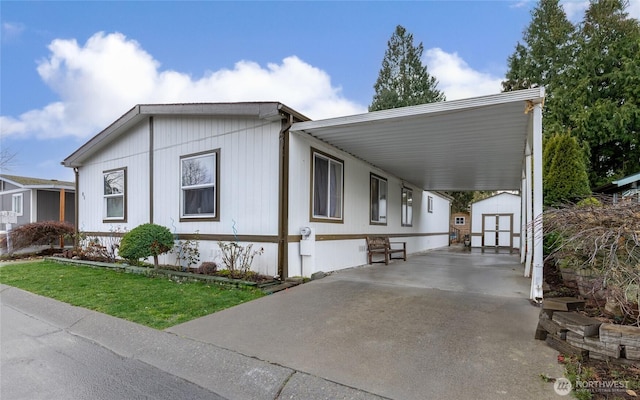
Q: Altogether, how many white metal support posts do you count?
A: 3